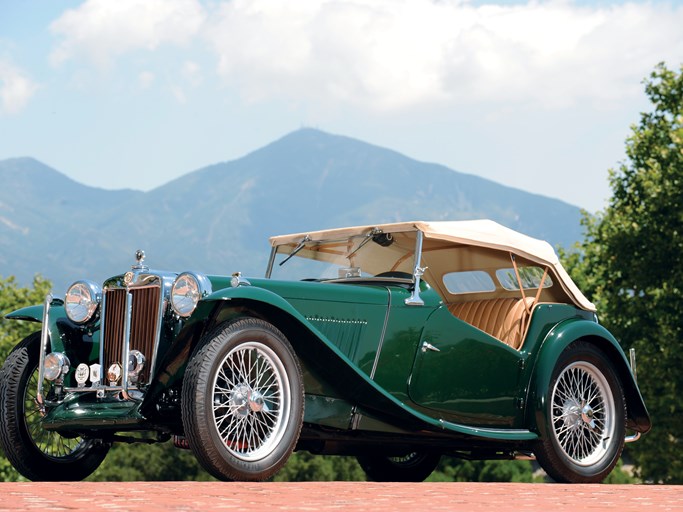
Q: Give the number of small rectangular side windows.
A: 2